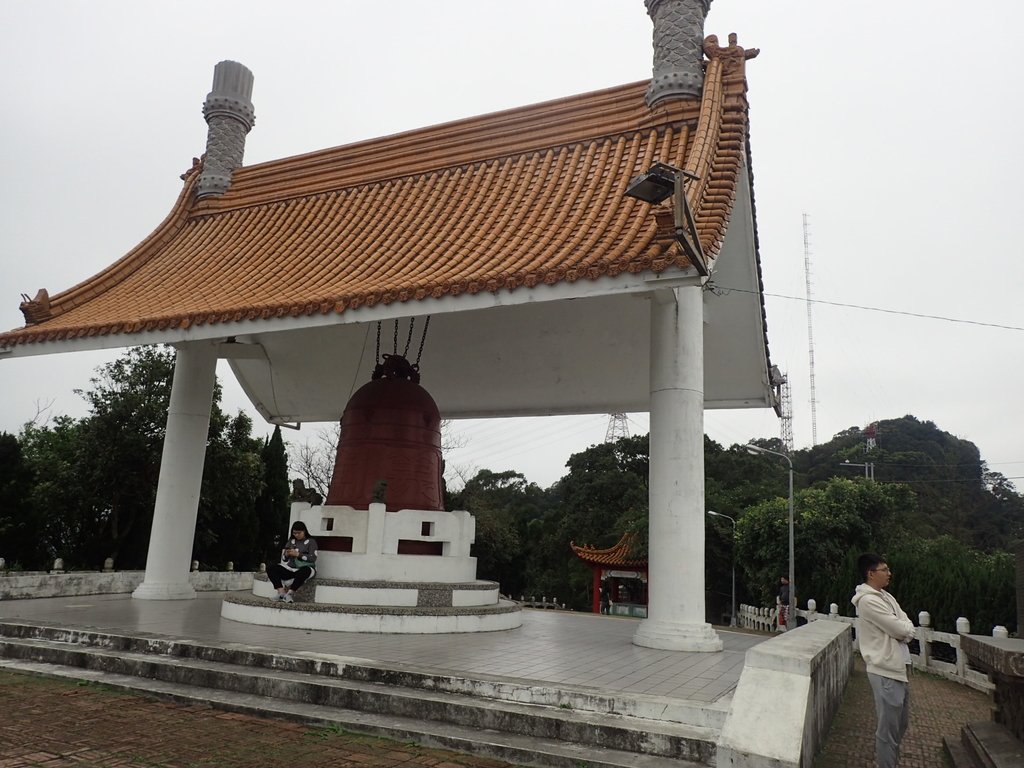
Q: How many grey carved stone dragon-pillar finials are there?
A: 2